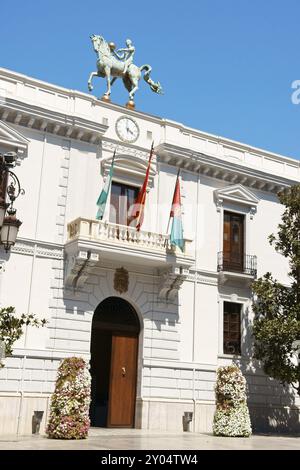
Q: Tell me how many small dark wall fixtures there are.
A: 2